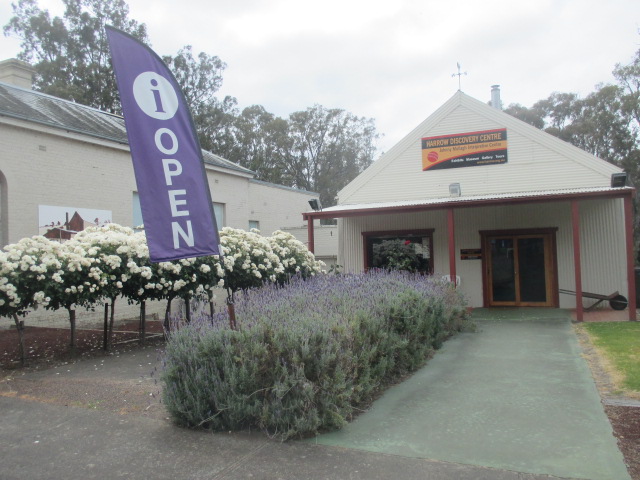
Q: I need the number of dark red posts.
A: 4